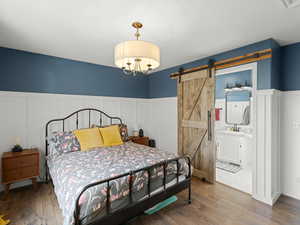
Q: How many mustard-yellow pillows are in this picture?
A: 2